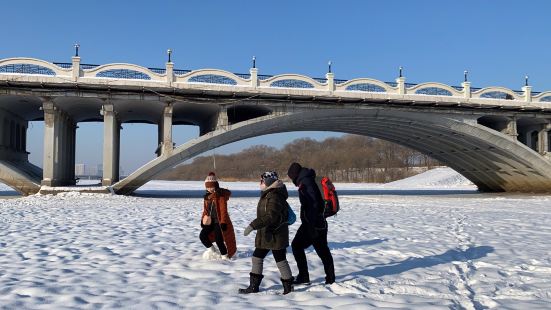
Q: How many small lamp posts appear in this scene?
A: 7